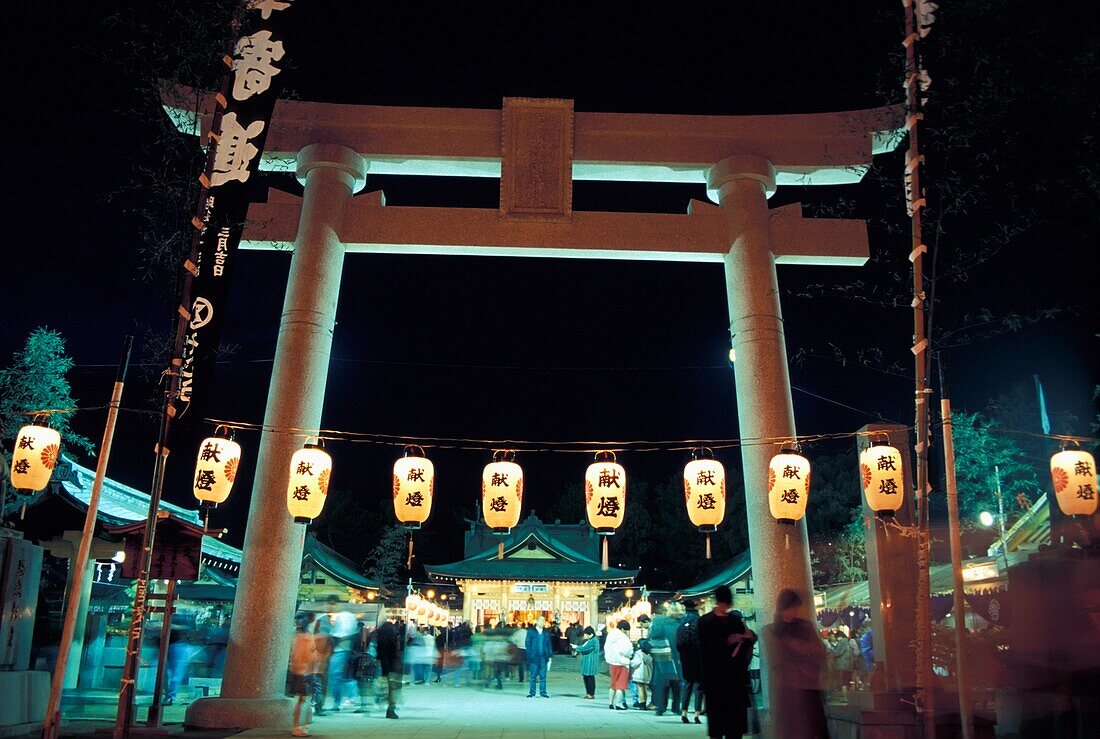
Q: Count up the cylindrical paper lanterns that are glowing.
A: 10